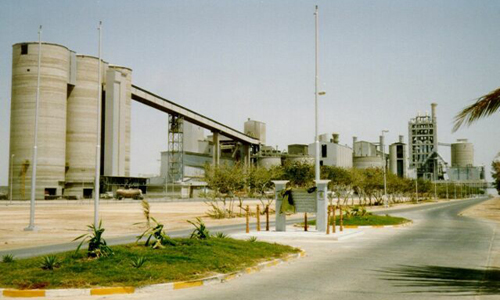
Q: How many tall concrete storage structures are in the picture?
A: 3